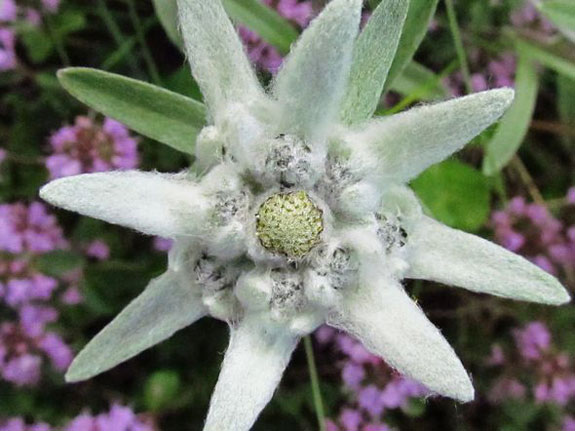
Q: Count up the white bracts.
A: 8